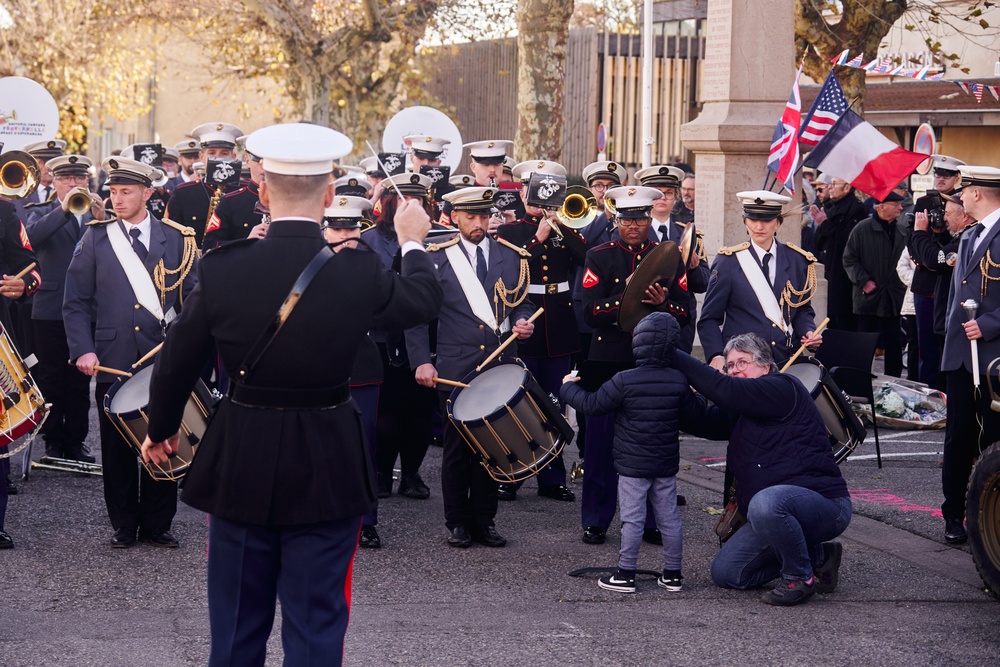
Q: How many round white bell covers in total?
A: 2